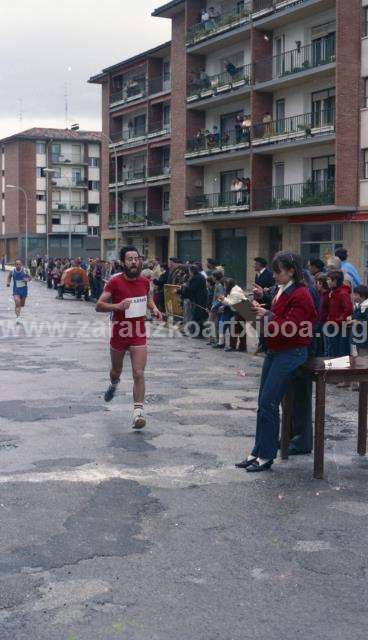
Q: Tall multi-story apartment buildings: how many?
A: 3